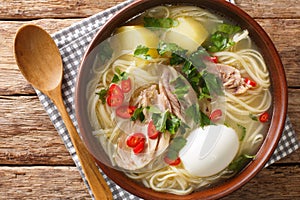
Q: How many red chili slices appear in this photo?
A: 12